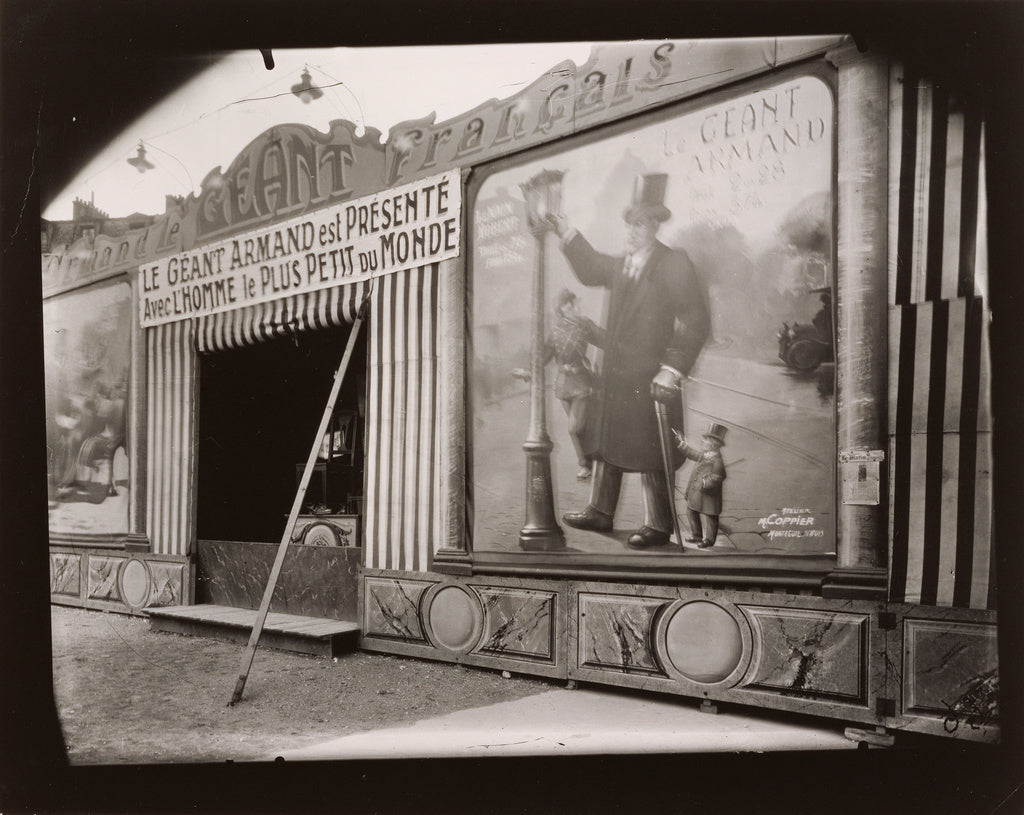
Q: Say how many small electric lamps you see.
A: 2